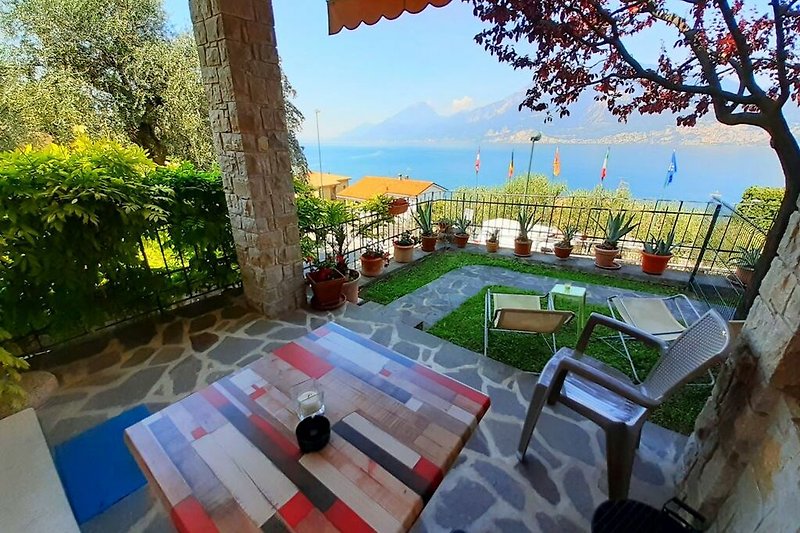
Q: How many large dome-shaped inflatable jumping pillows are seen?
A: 0